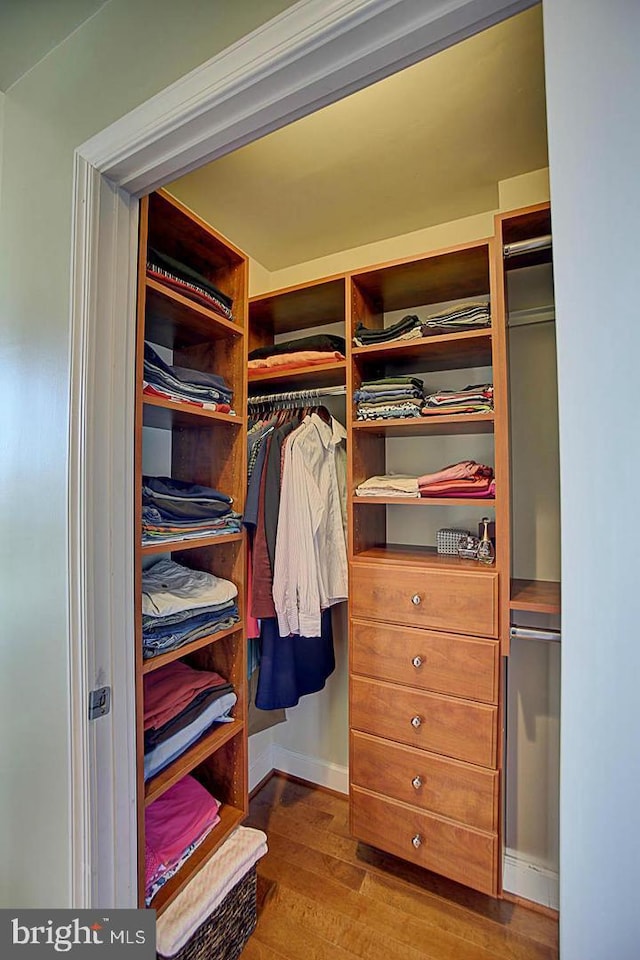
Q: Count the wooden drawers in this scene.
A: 5